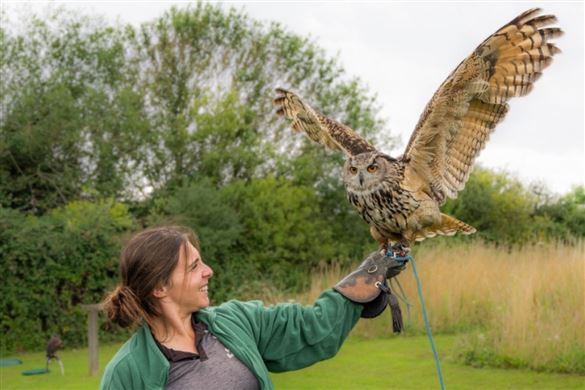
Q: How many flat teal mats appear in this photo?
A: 2